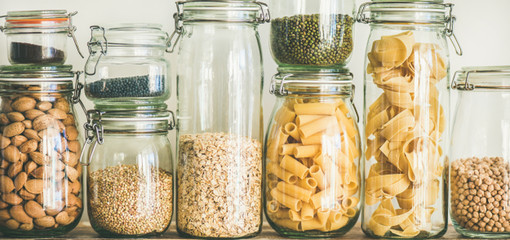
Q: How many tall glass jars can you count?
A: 2